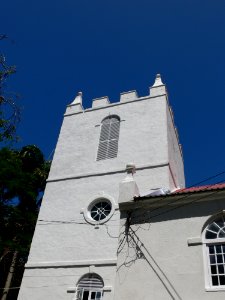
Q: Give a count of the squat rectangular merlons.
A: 2